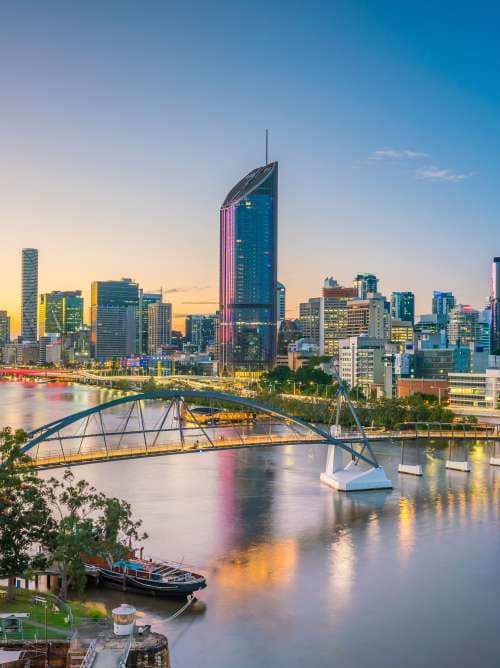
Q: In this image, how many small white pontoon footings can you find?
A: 3